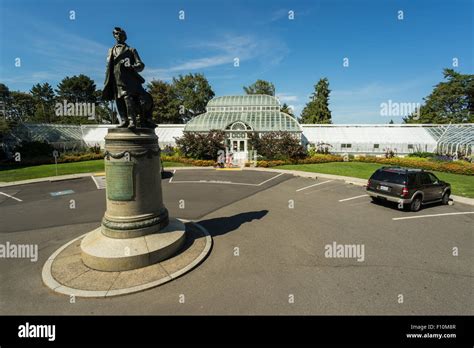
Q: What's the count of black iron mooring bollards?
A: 0